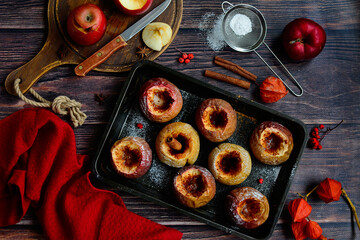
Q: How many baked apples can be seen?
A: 8